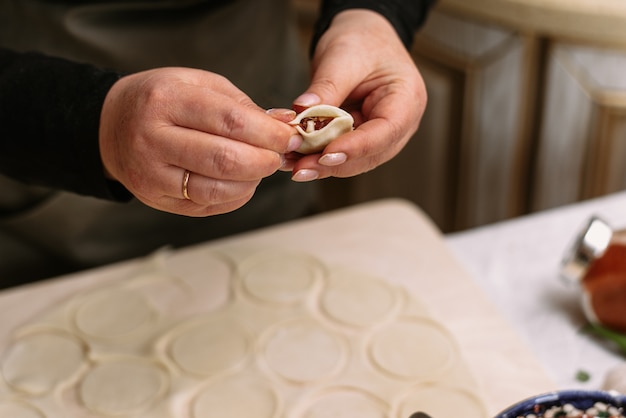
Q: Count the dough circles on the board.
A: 12